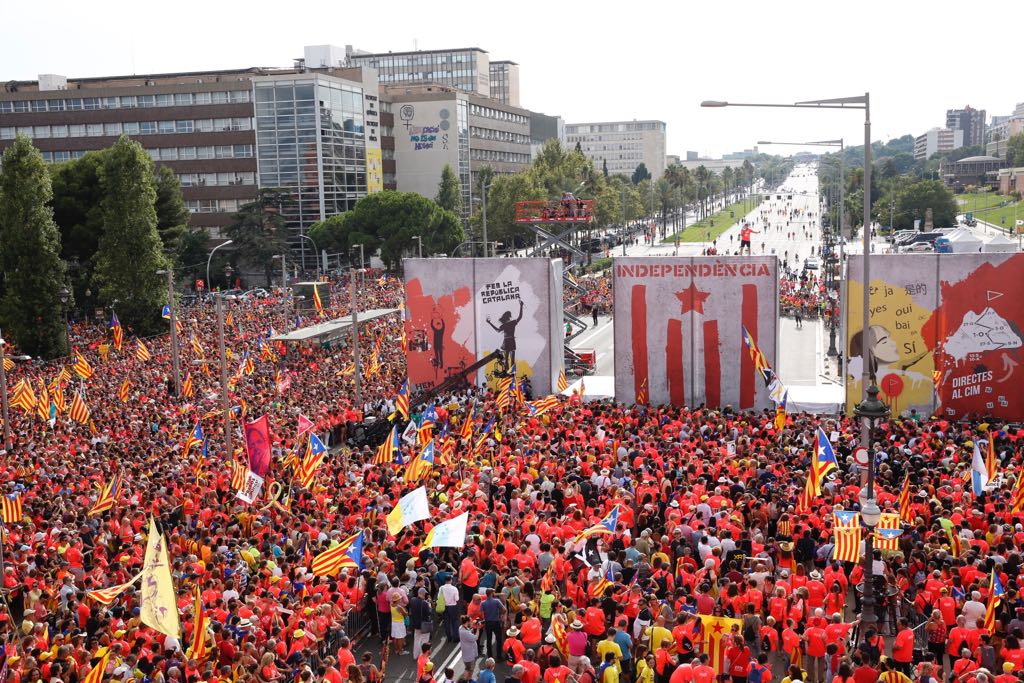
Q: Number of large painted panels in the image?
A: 3